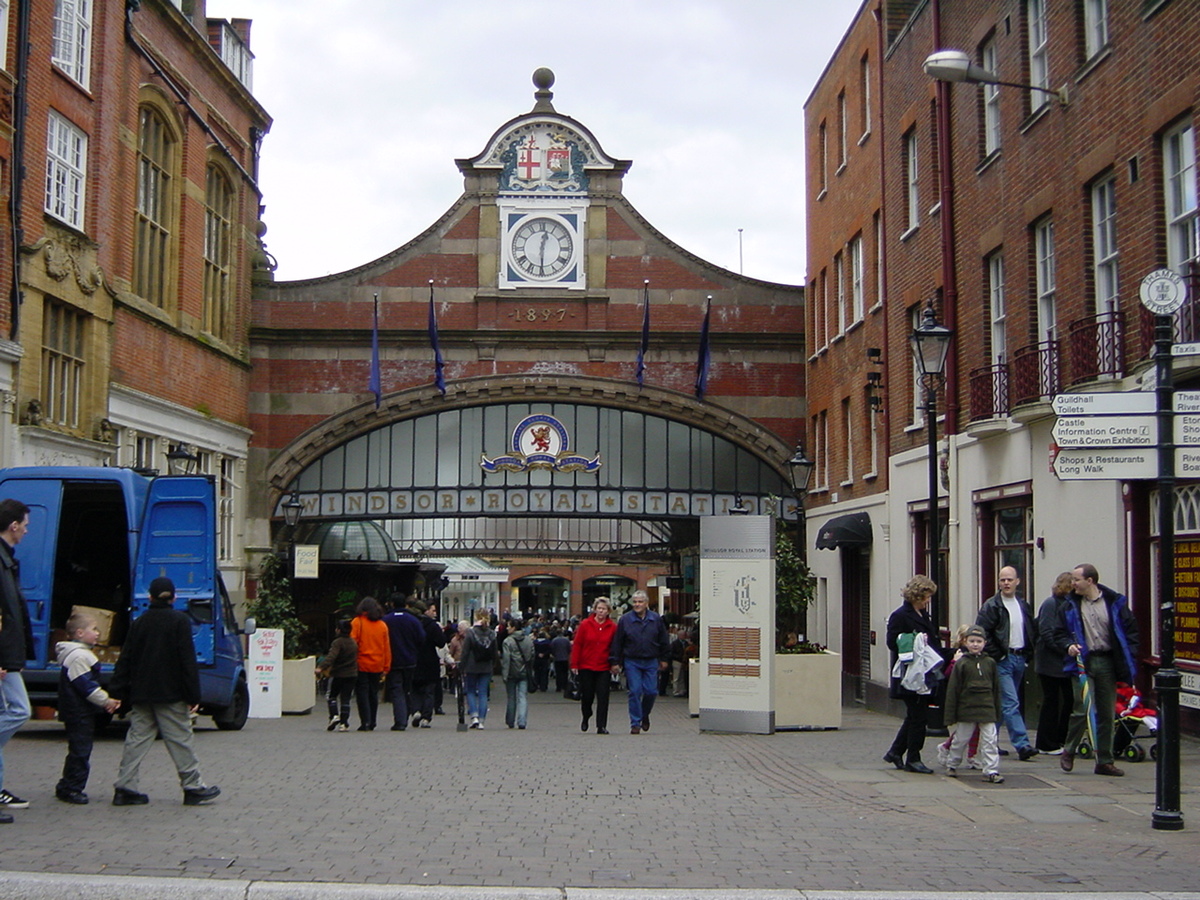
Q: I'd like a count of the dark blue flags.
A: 4